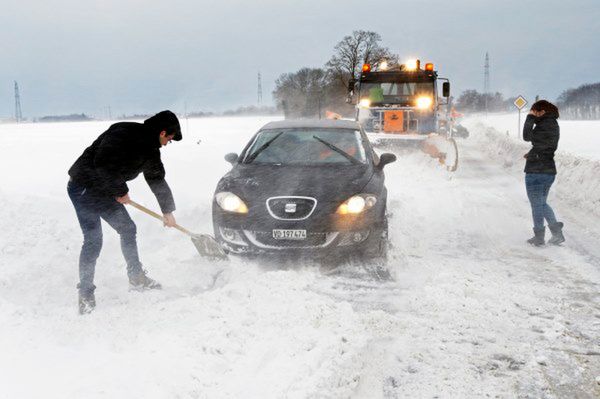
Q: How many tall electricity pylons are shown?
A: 3